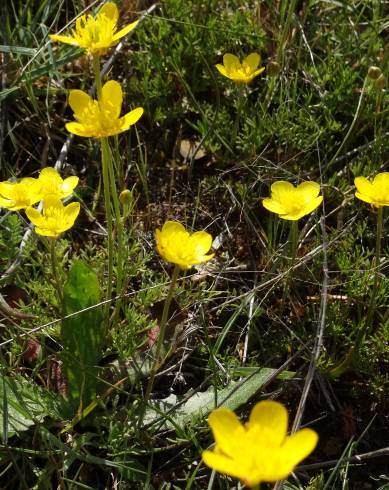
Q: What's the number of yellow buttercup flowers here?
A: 10